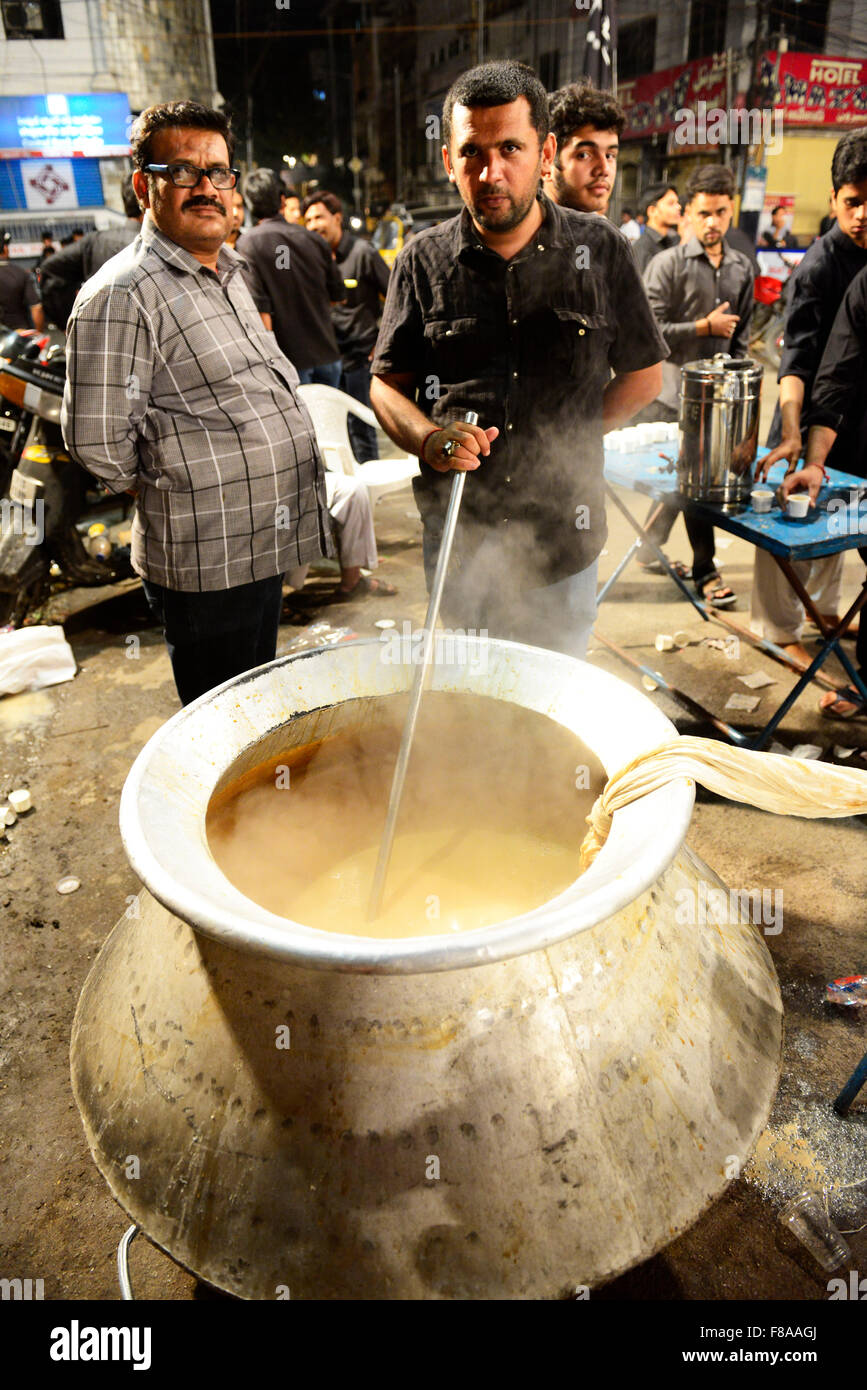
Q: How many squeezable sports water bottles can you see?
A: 0